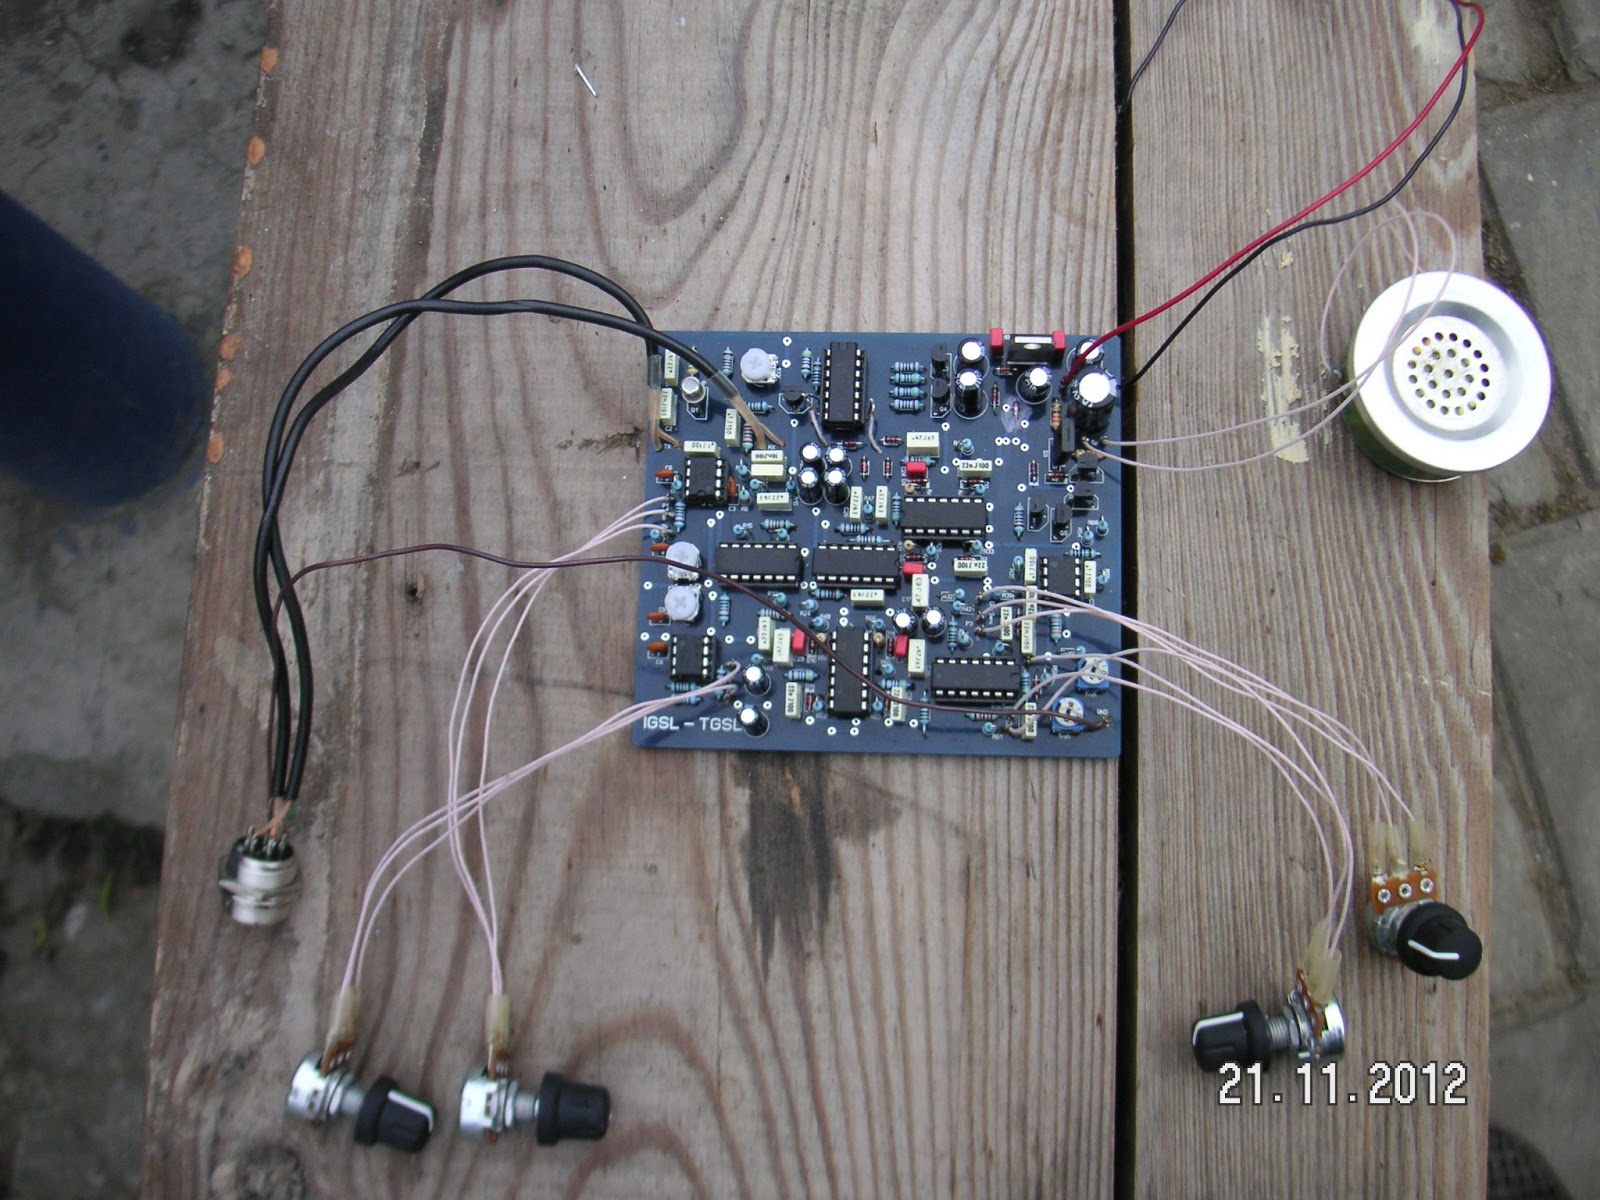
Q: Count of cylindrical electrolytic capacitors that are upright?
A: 13